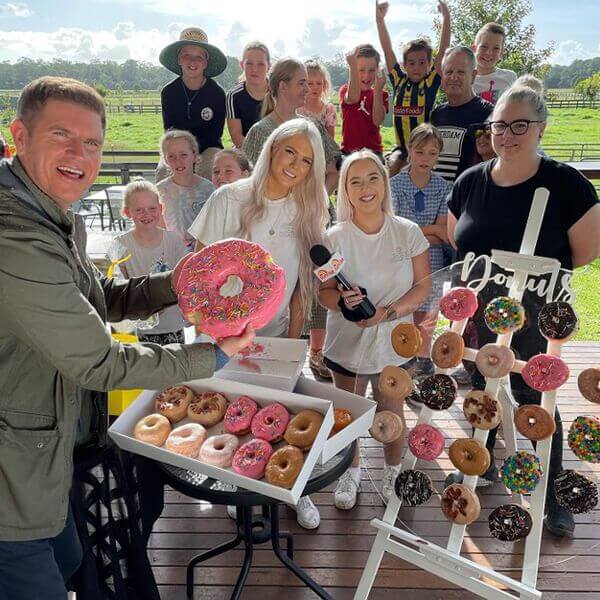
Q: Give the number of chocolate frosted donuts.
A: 5